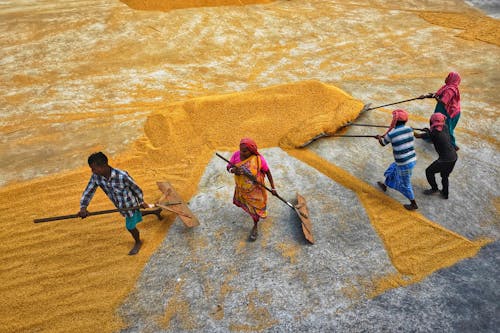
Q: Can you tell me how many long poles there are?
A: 5